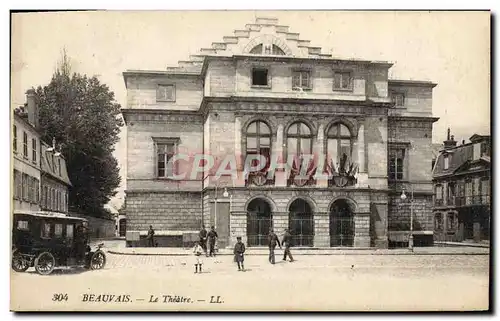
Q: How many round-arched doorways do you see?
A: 3